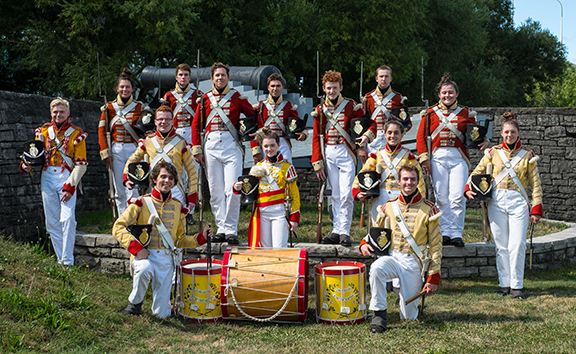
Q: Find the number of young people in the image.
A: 14